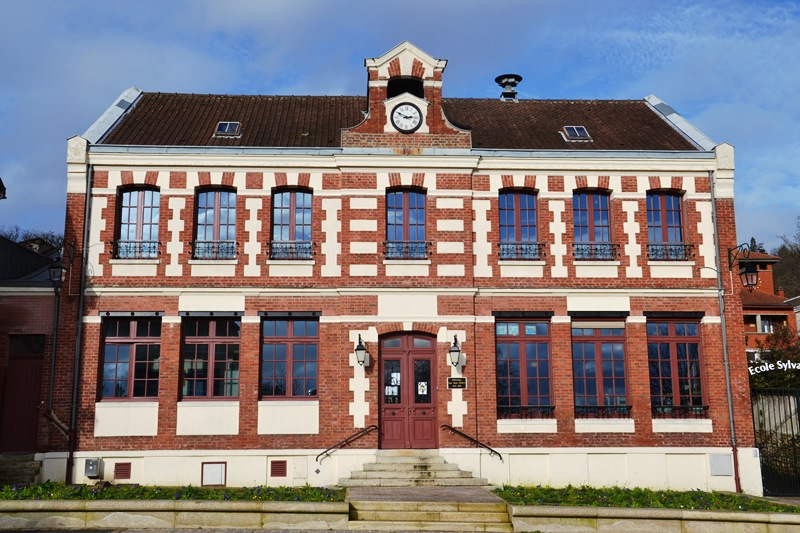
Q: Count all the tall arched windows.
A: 7